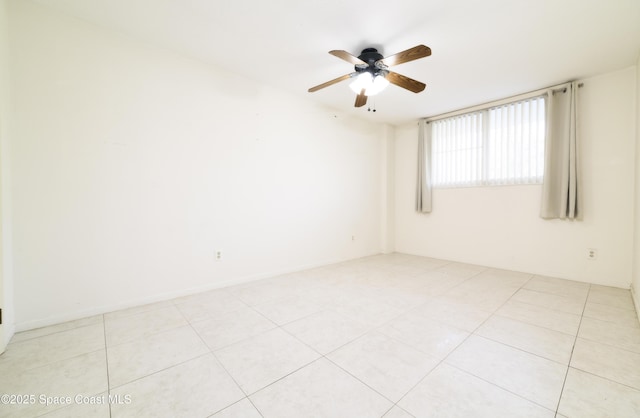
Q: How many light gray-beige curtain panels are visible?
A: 2